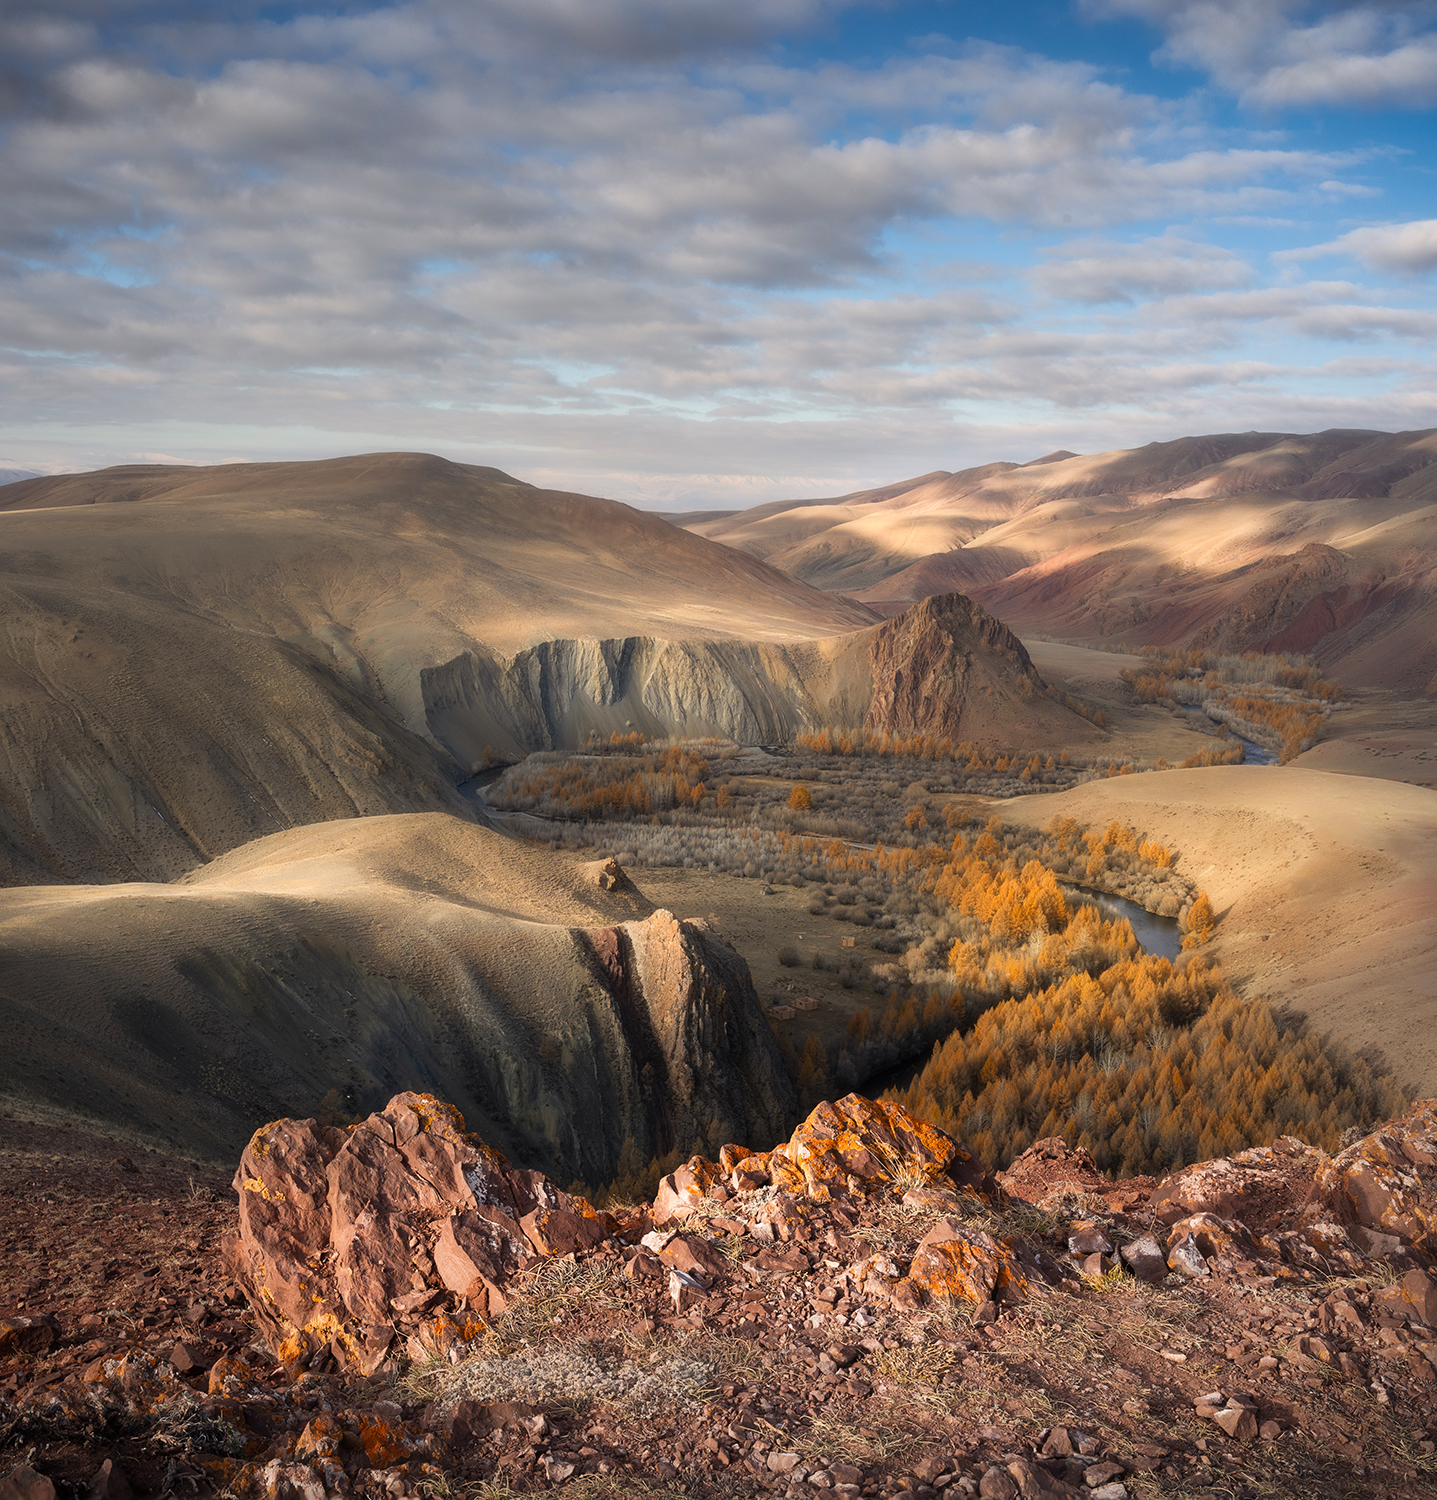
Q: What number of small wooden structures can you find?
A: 3